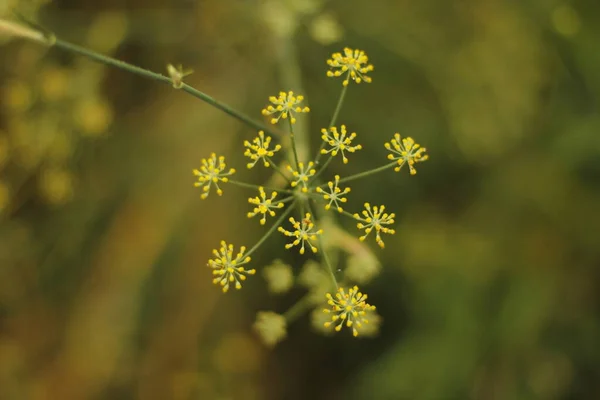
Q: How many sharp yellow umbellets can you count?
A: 13